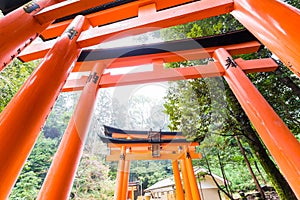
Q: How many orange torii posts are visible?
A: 10